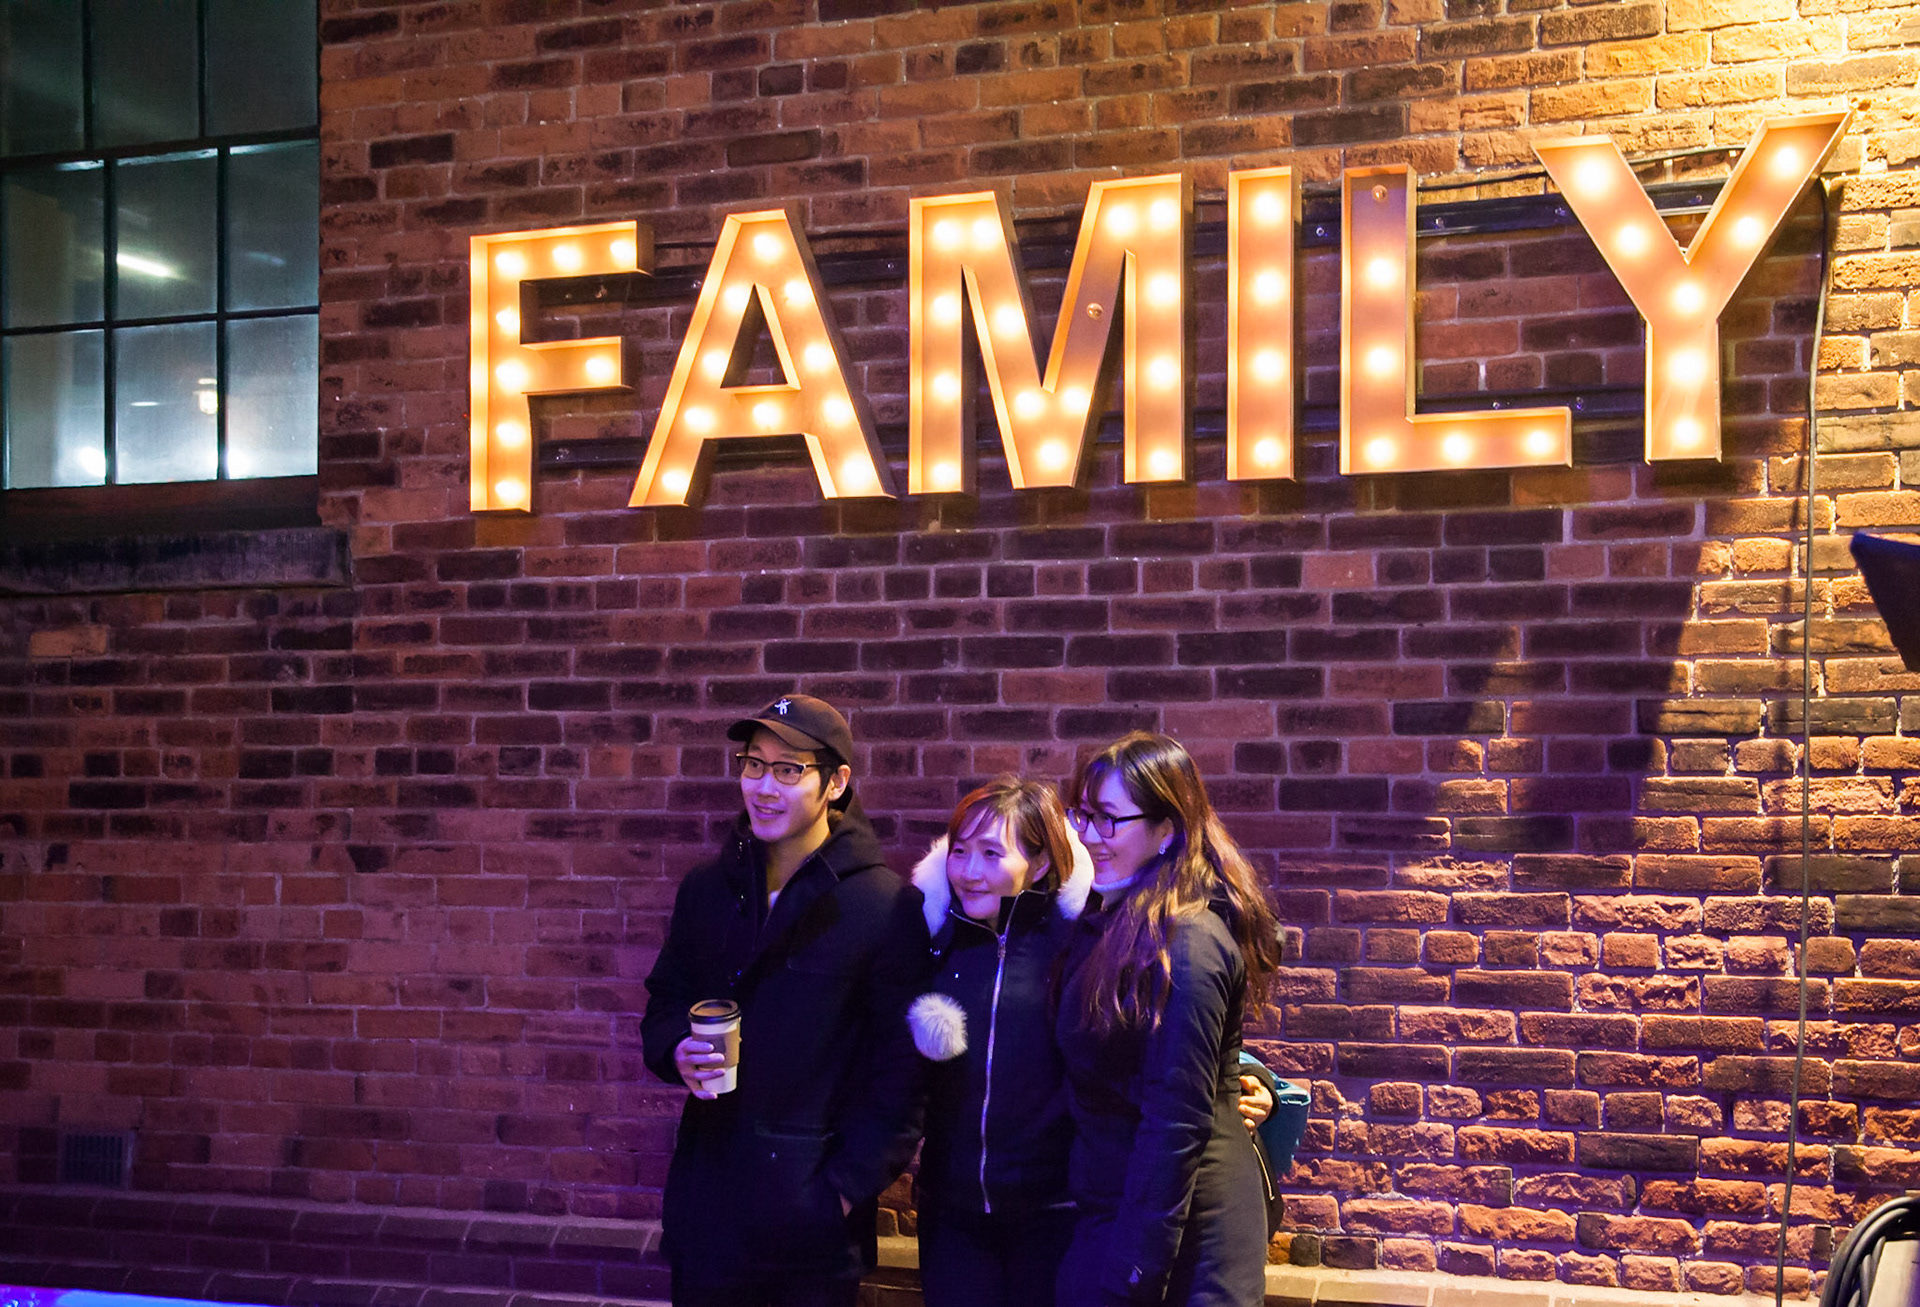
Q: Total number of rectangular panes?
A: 9